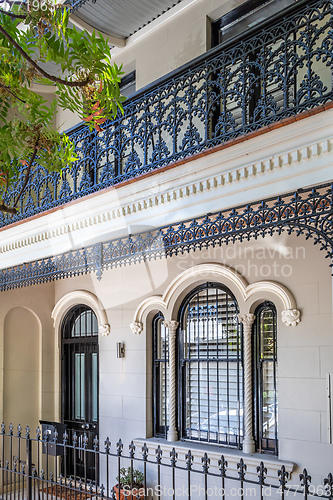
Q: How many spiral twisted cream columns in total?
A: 2